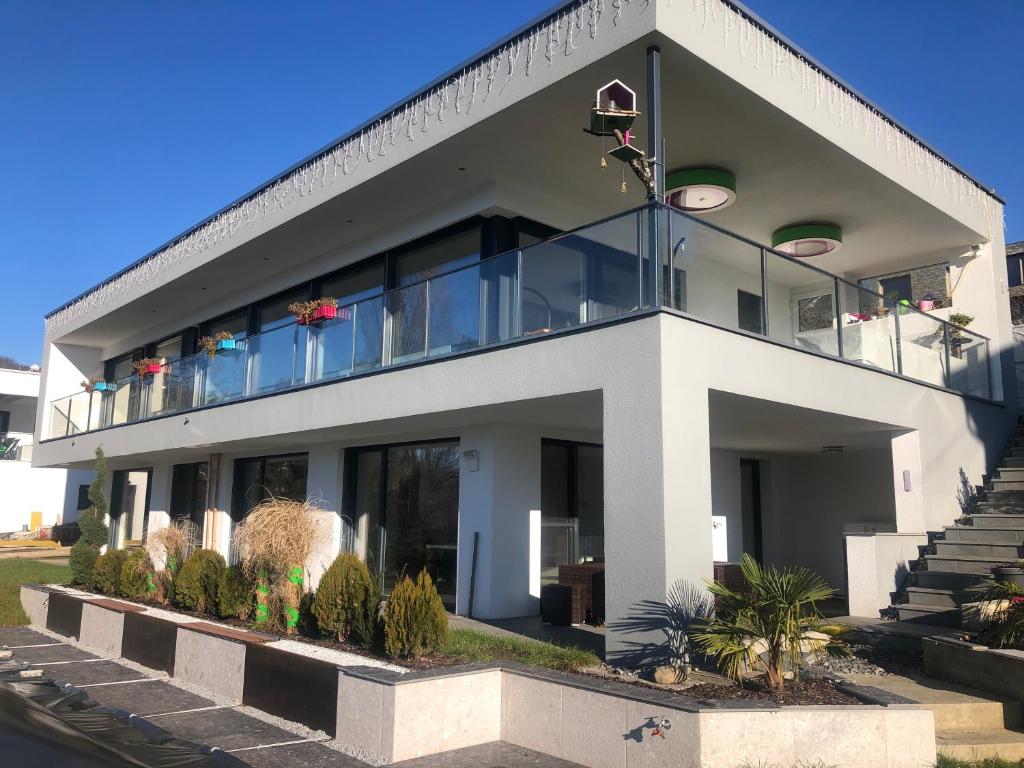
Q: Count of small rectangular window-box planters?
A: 4